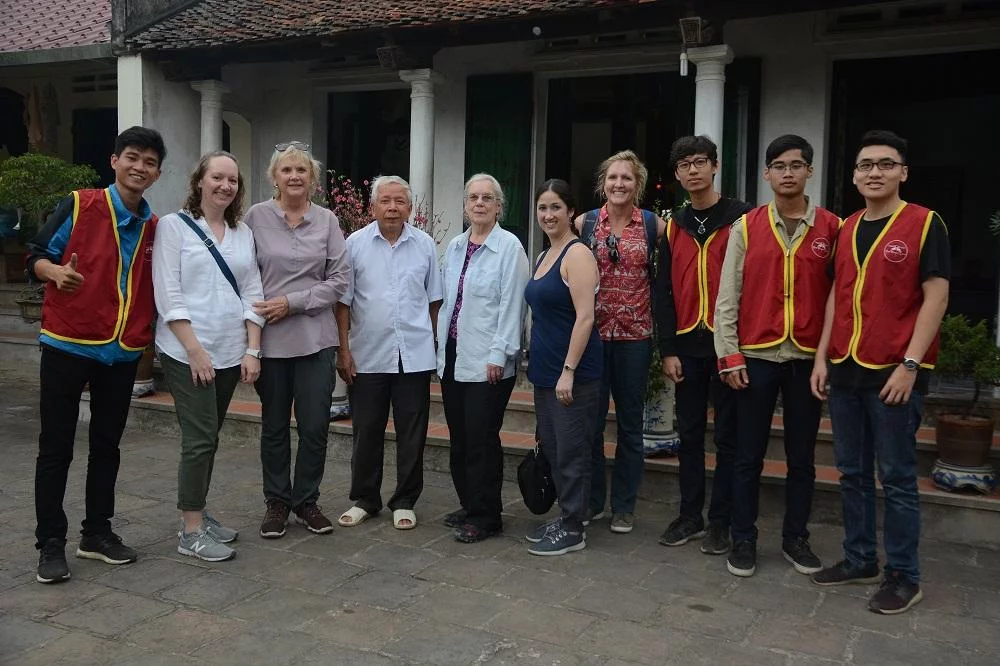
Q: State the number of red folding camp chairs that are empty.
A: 0